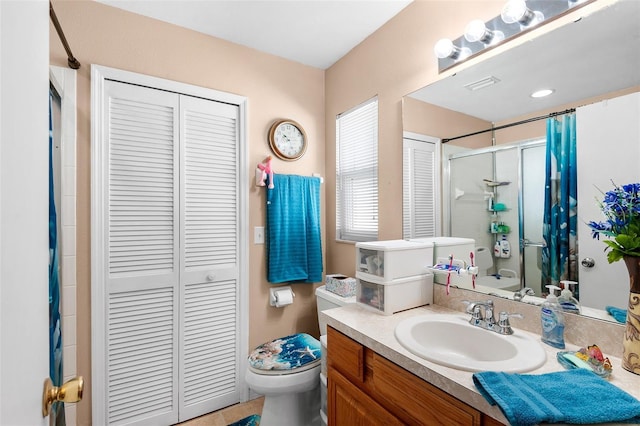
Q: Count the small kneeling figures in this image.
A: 0